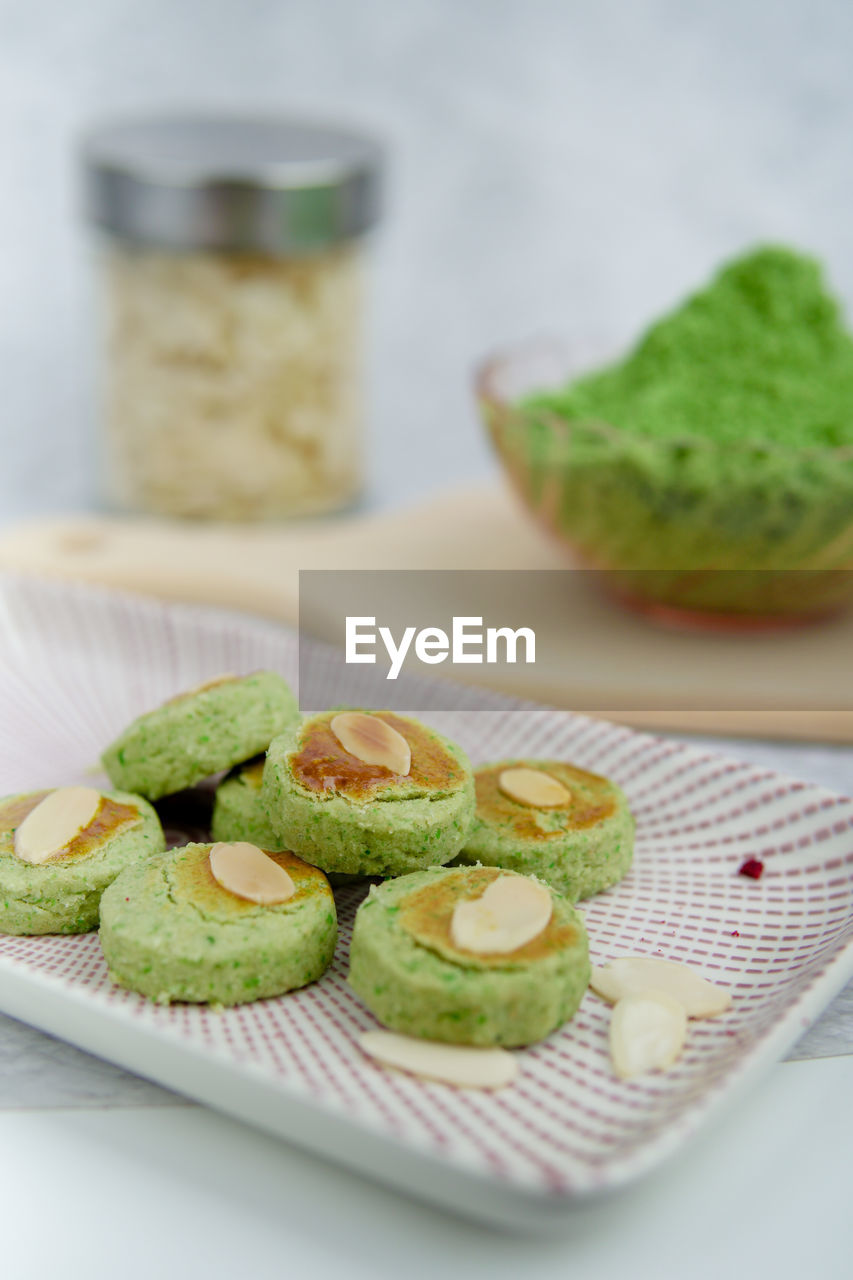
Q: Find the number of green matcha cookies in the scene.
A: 7